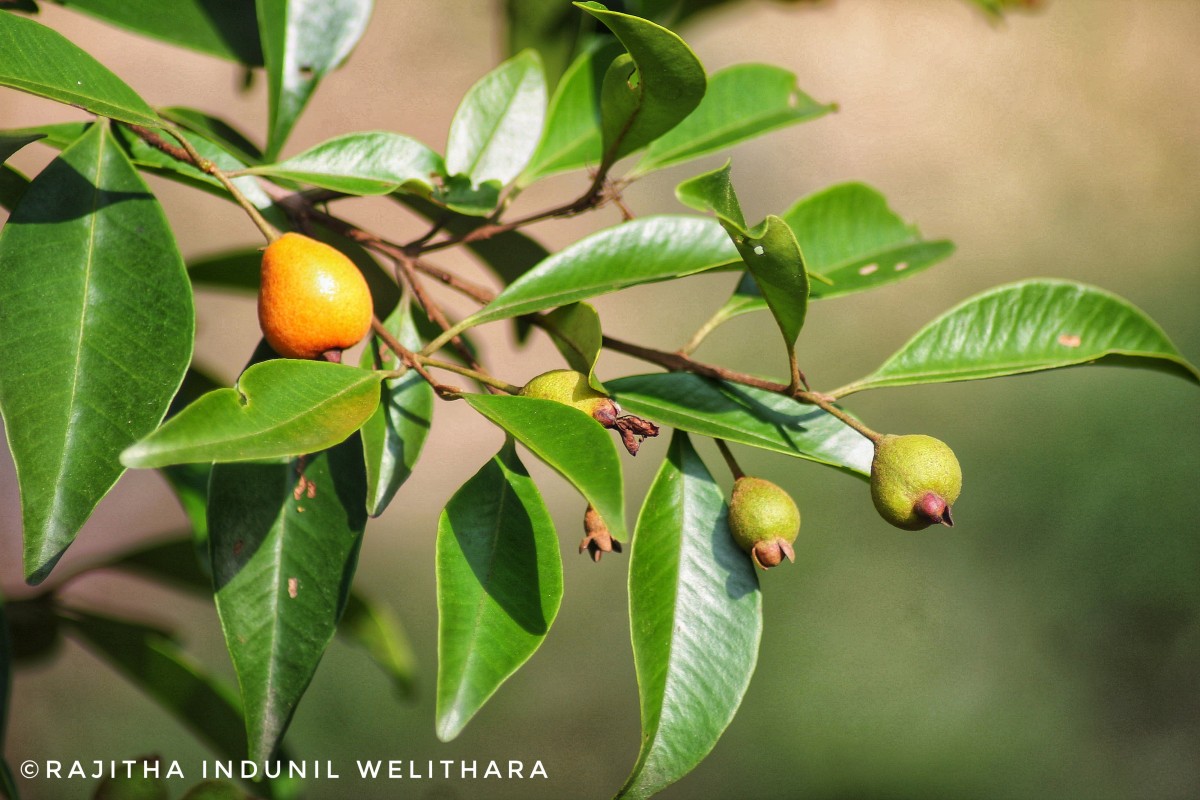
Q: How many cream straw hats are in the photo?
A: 0